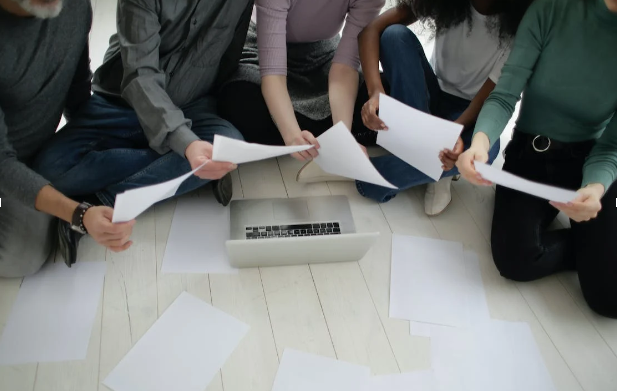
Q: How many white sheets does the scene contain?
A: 13